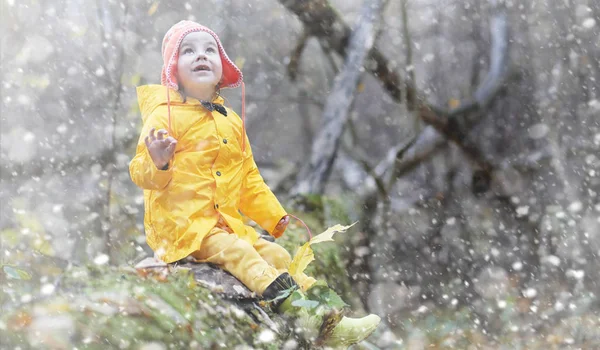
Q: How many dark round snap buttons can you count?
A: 3